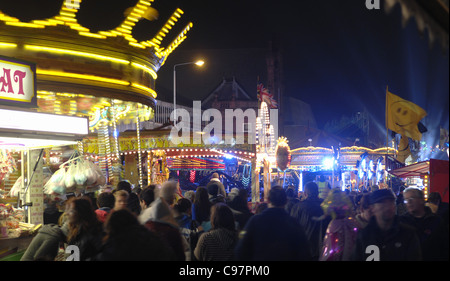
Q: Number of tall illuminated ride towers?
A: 1